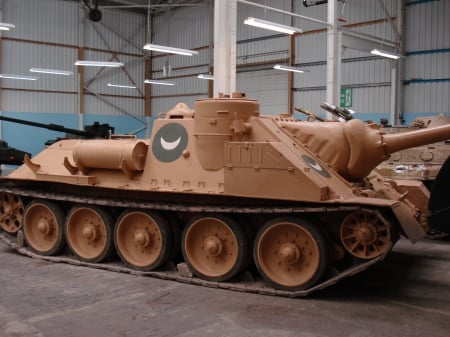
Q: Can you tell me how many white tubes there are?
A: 11